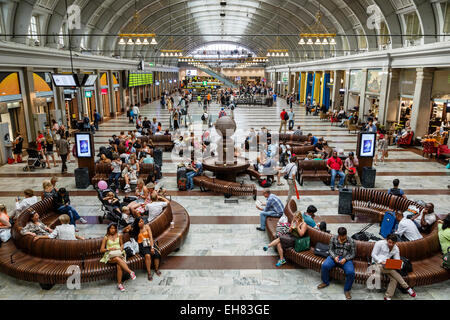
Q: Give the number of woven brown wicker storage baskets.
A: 0